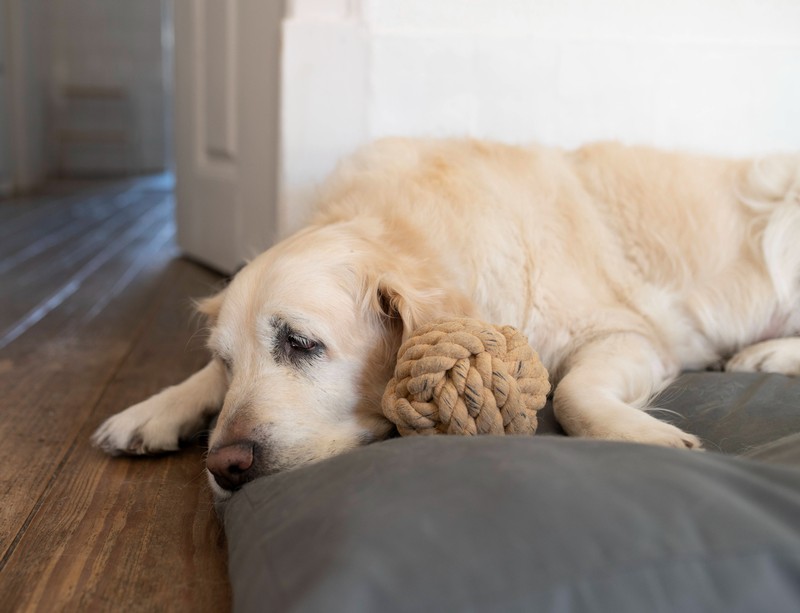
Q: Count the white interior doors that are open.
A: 1